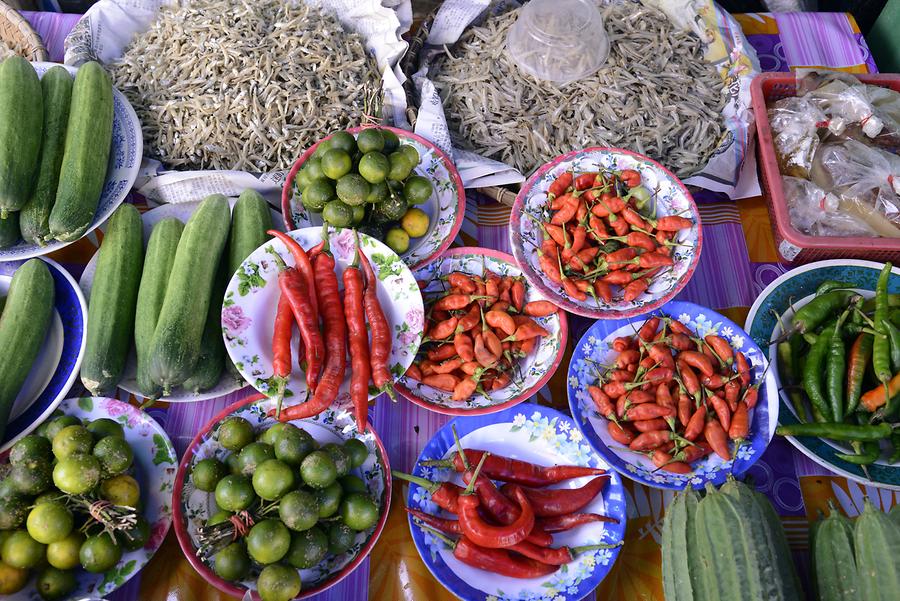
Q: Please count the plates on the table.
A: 12